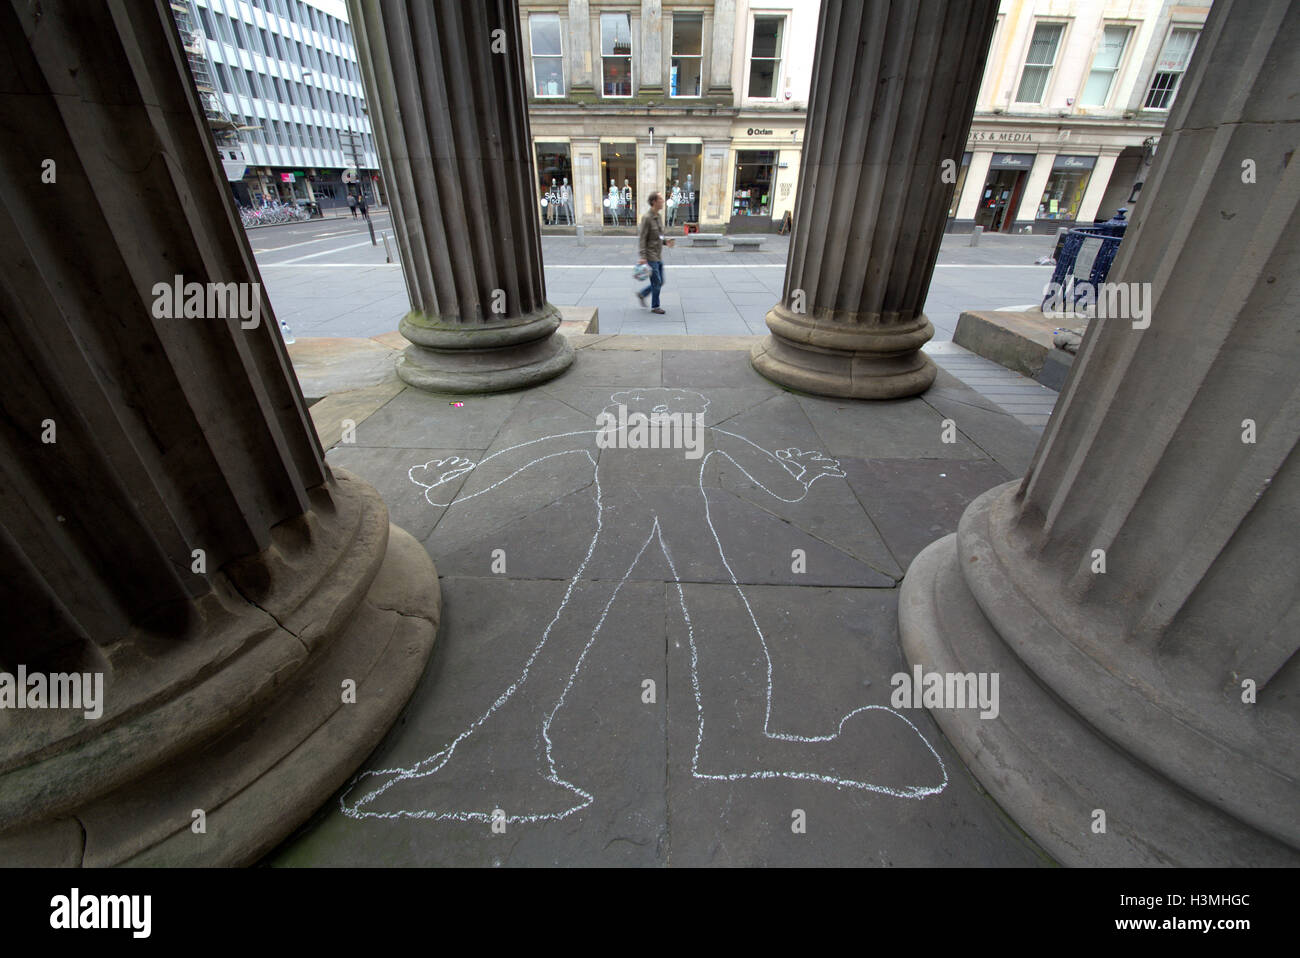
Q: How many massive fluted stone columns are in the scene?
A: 4